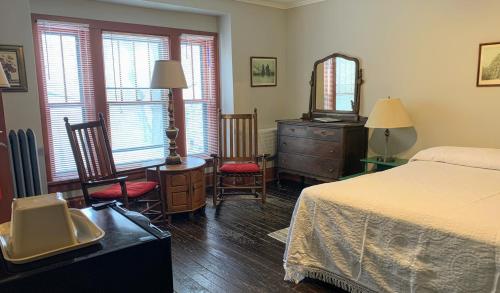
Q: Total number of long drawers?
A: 2